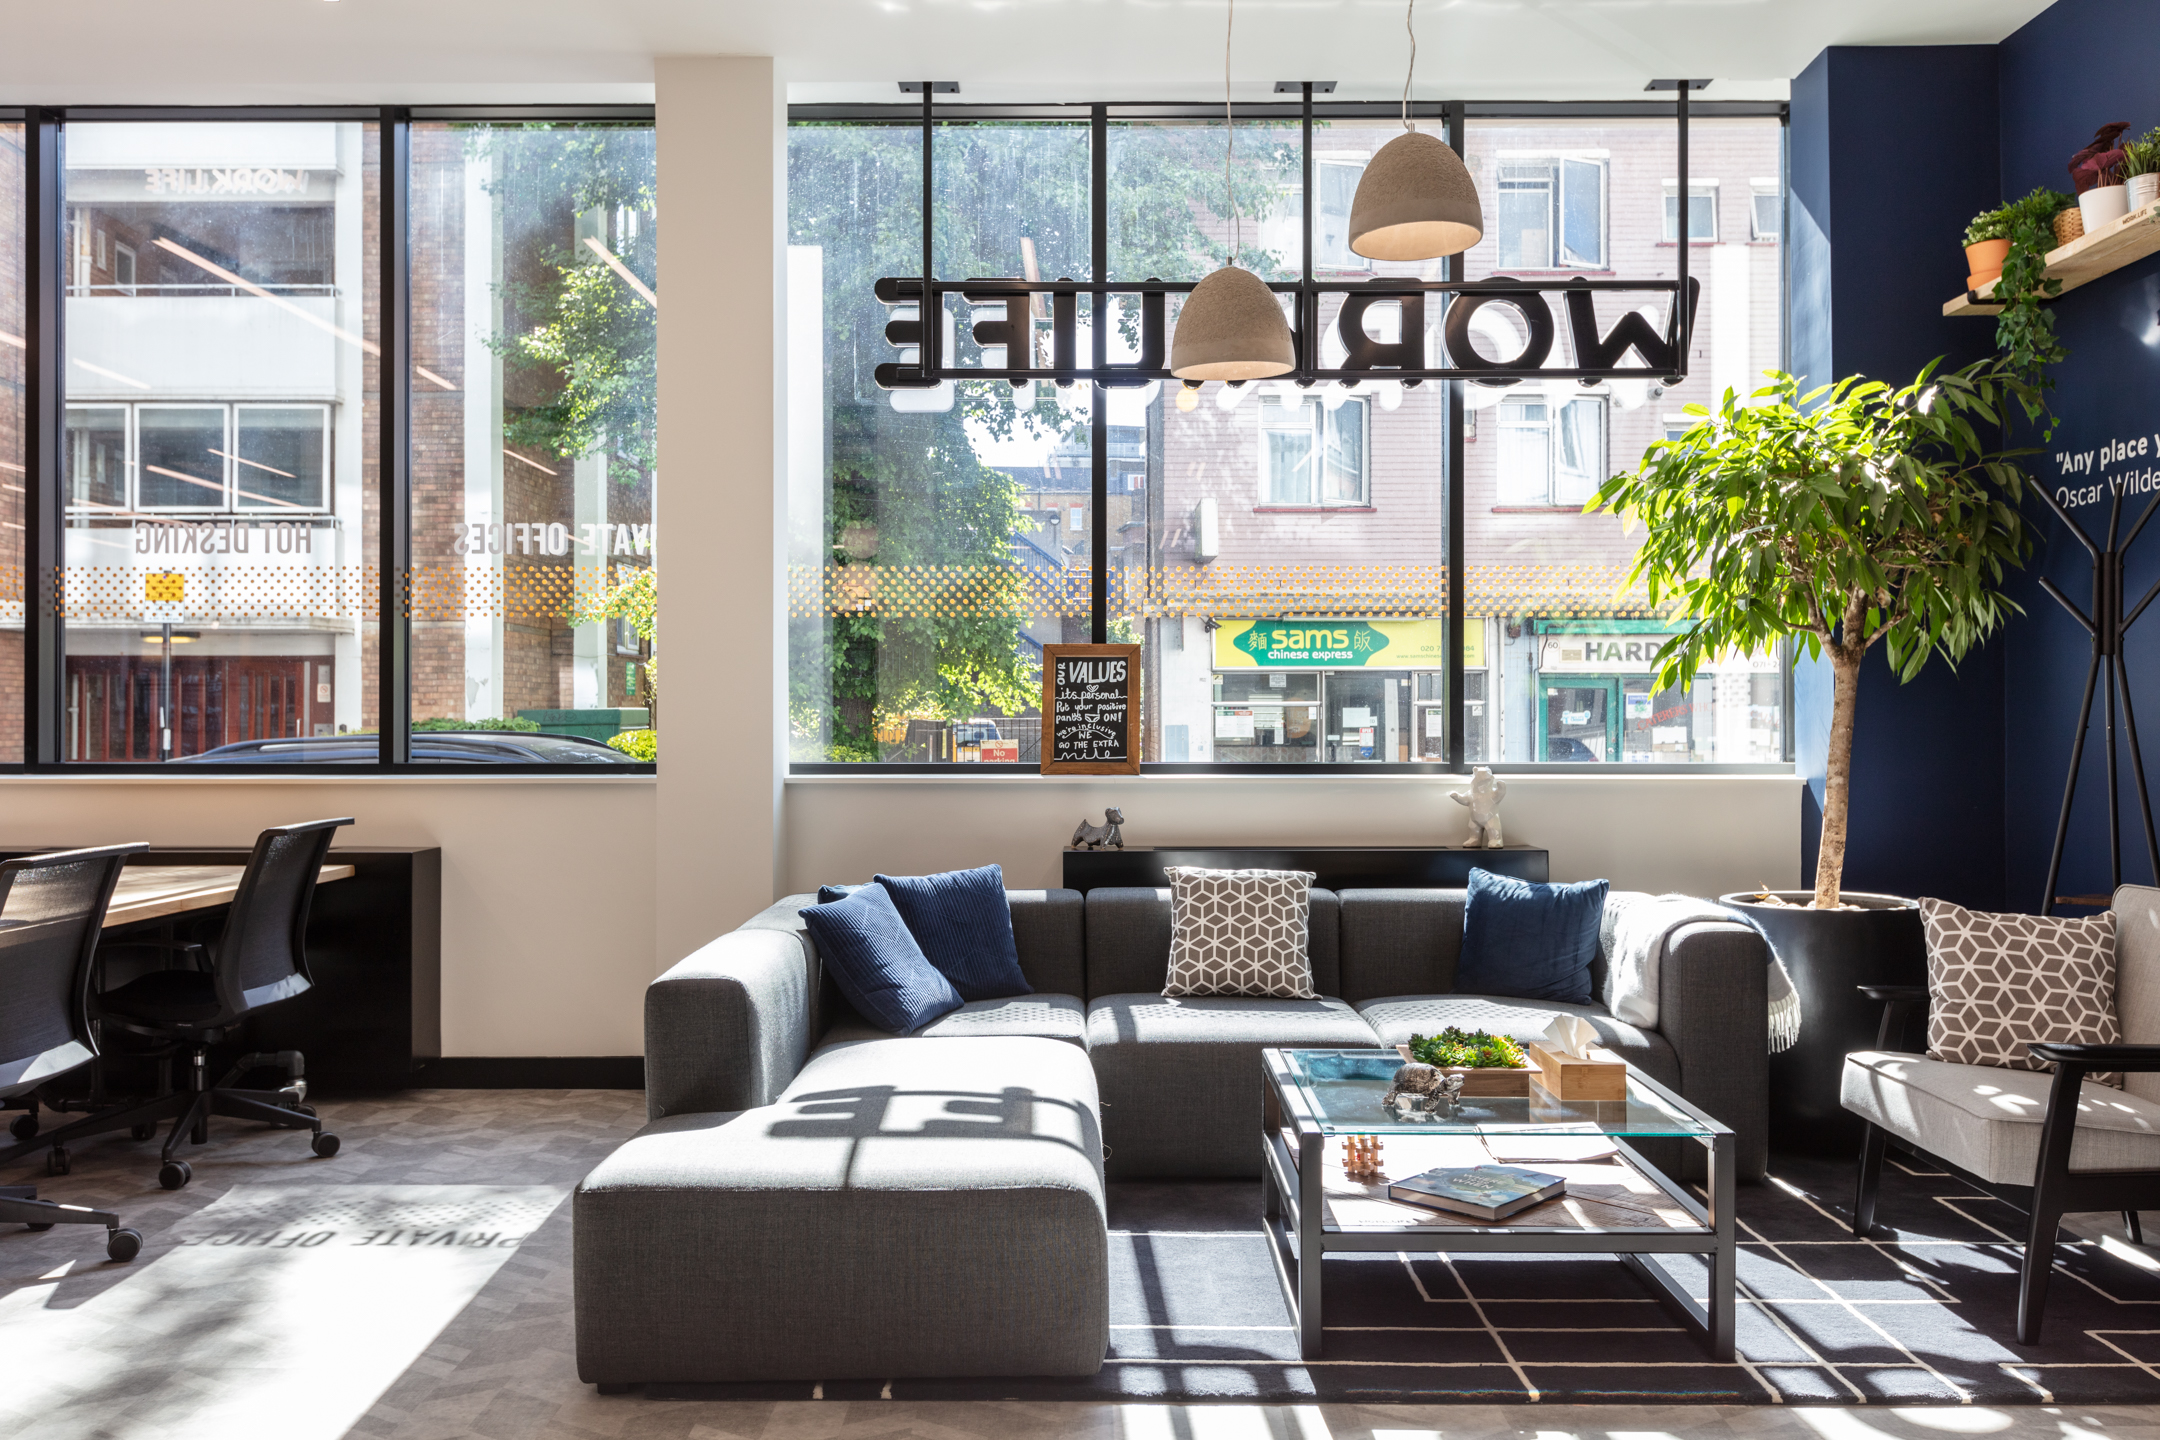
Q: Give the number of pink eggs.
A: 0